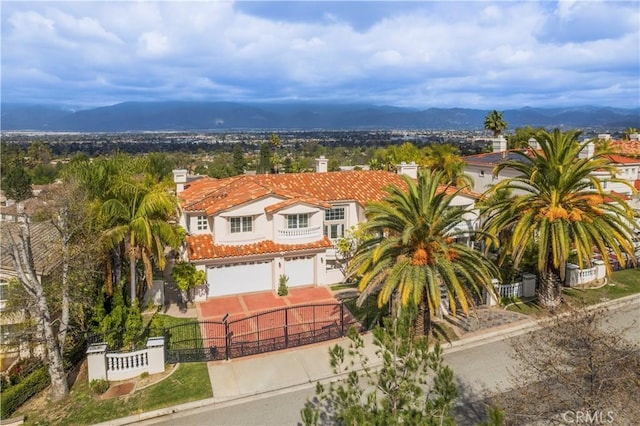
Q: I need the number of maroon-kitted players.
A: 0